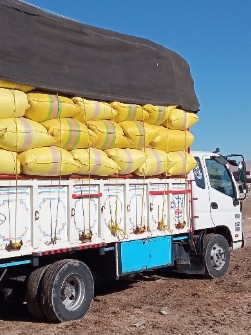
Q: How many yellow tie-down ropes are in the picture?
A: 7